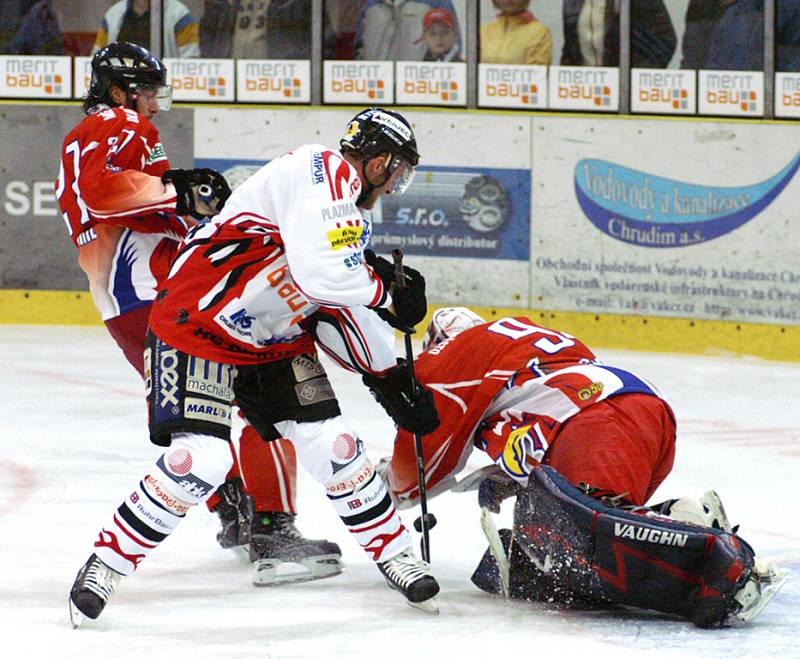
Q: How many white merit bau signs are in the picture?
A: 11